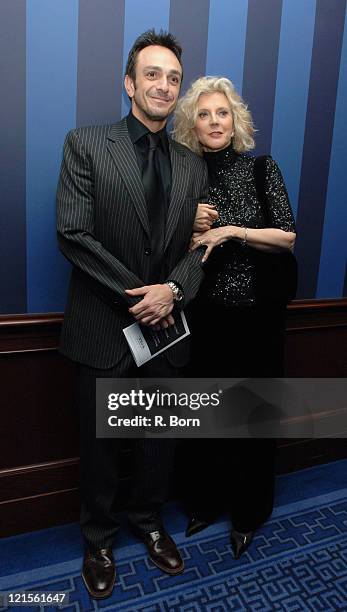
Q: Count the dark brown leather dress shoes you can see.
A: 2